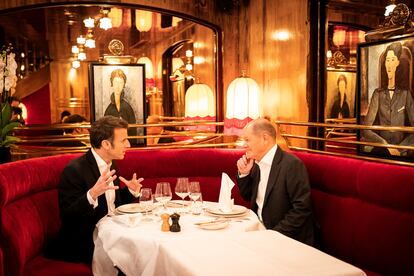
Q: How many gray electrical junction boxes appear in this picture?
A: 0